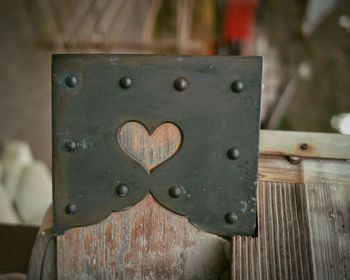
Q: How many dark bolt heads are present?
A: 10